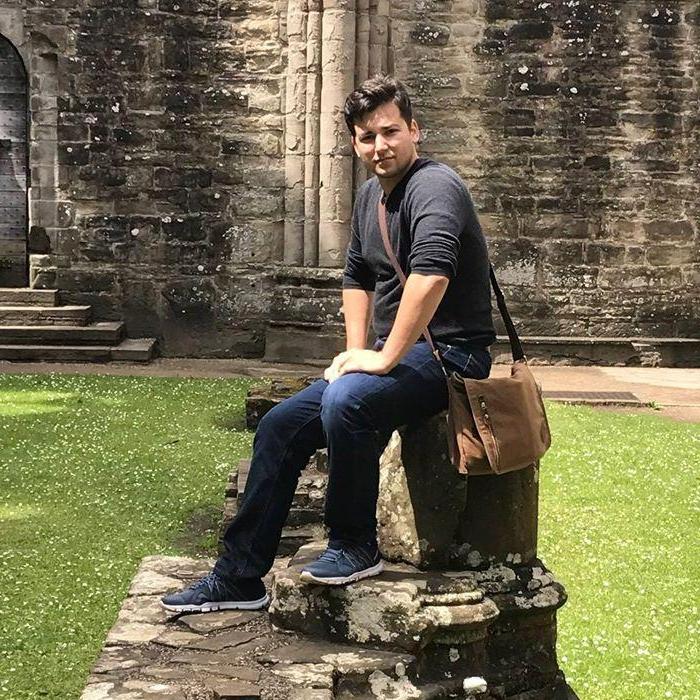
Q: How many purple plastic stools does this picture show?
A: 0